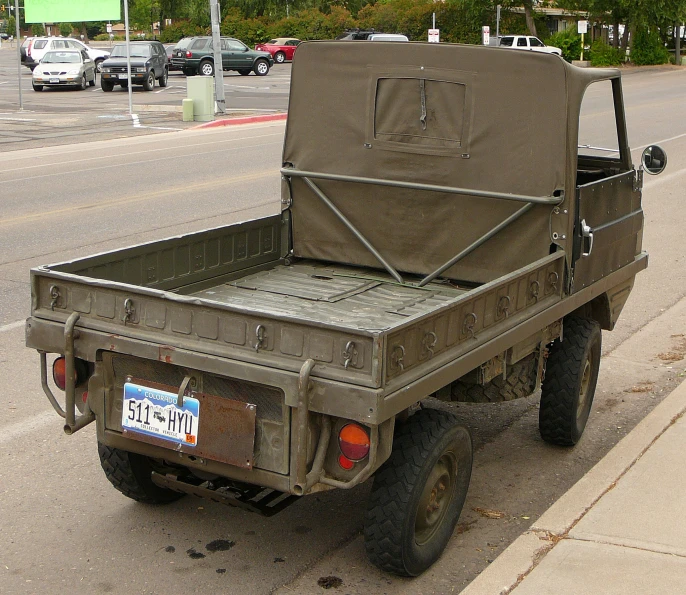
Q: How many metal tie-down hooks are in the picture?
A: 10